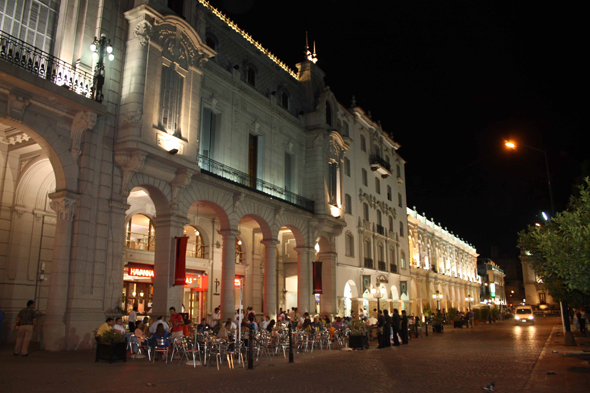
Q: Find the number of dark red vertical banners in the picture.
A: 2